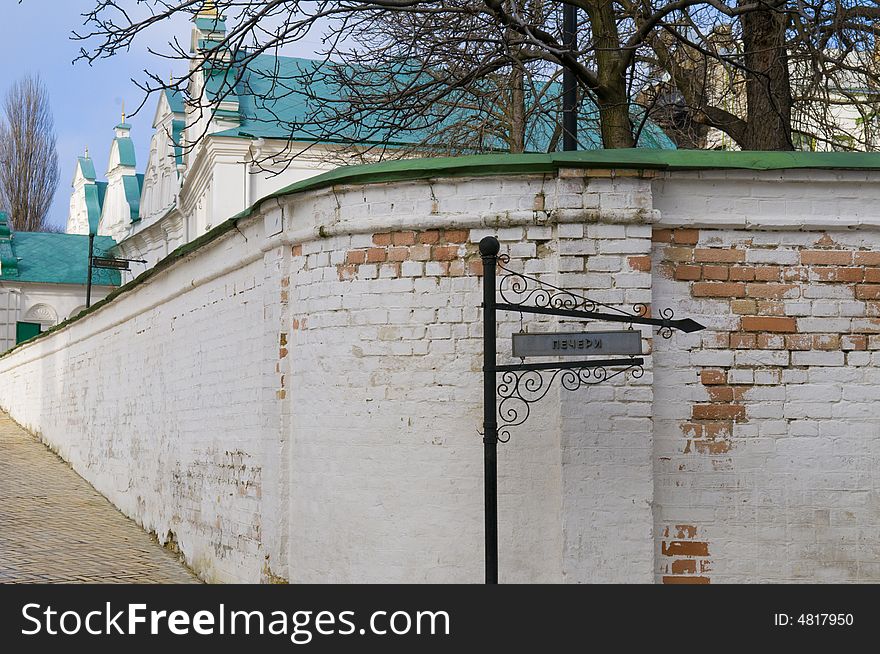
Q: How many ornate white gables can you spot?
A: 4